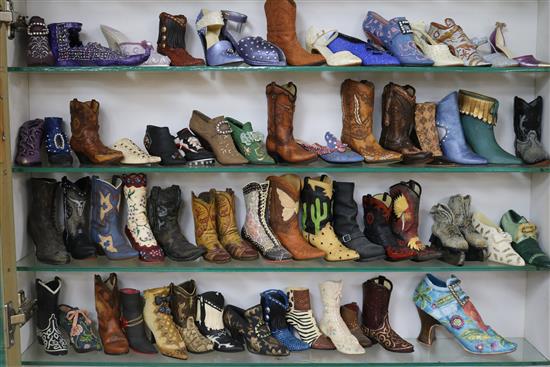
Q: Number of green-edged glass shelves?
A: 4